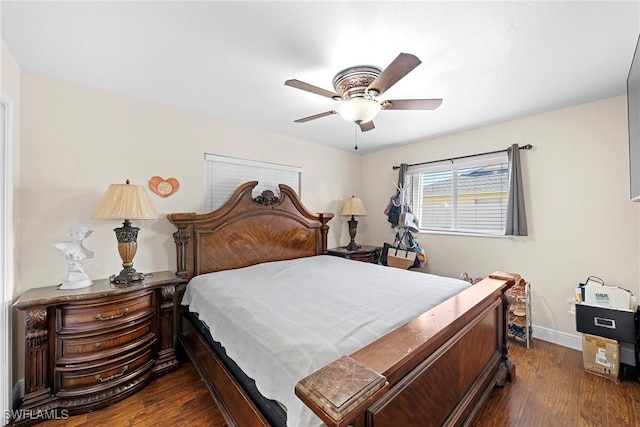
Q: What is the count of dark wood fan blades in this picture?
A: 5